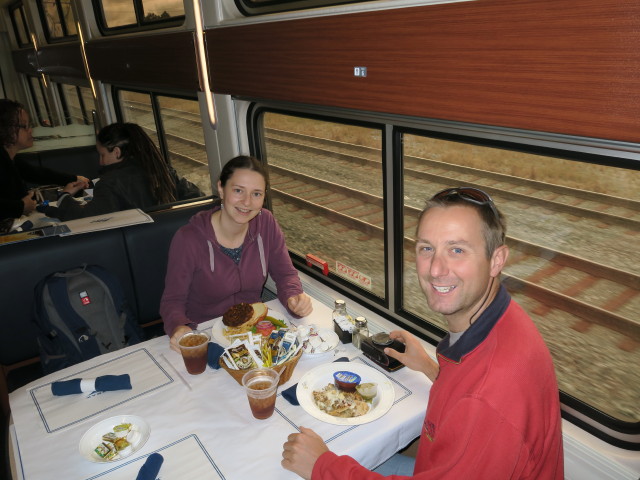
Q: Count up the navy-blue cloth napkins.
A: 4